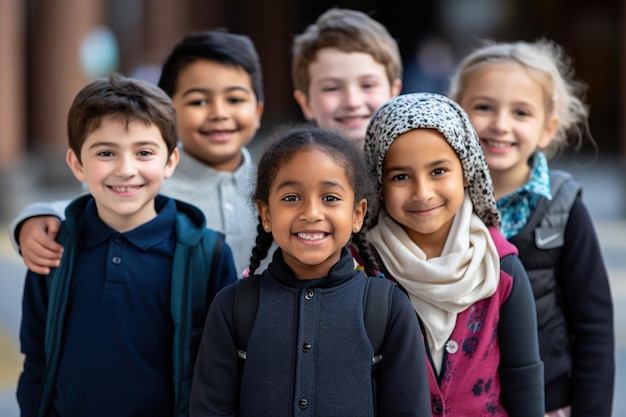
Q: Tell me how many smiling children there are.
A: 6